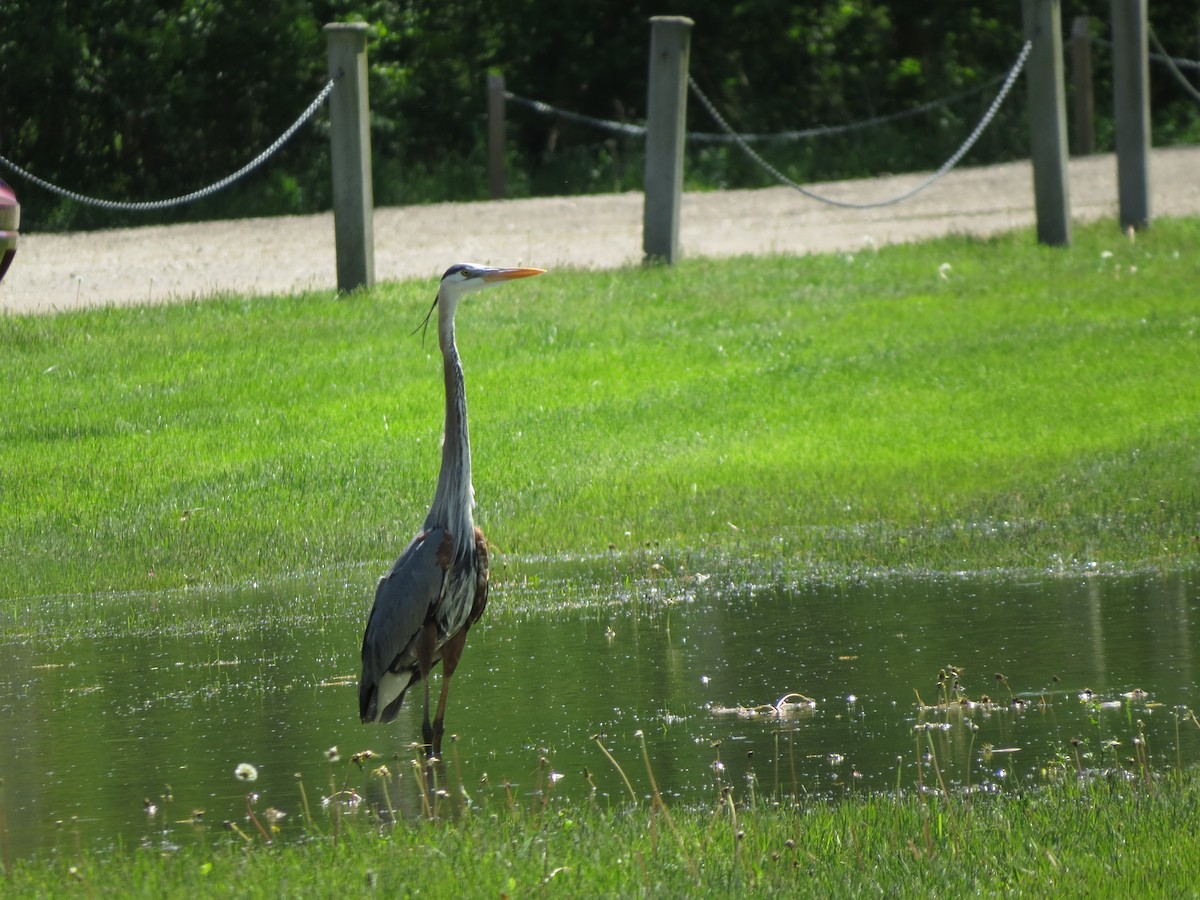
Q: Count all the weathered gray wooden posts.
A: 6